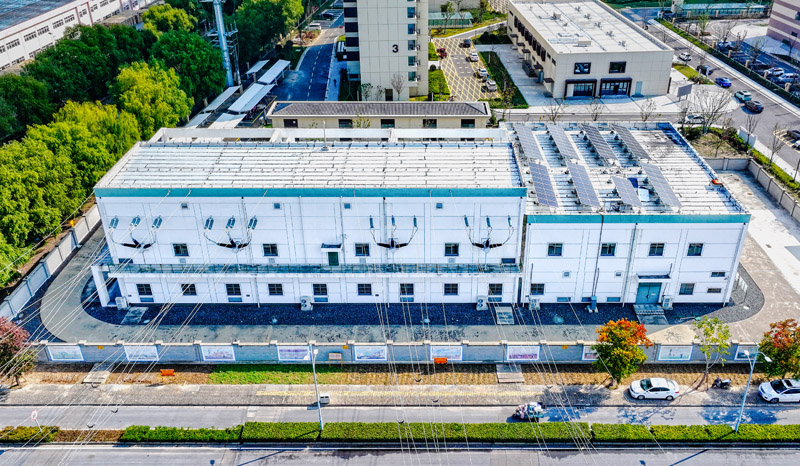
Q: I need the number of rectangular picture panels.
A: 10